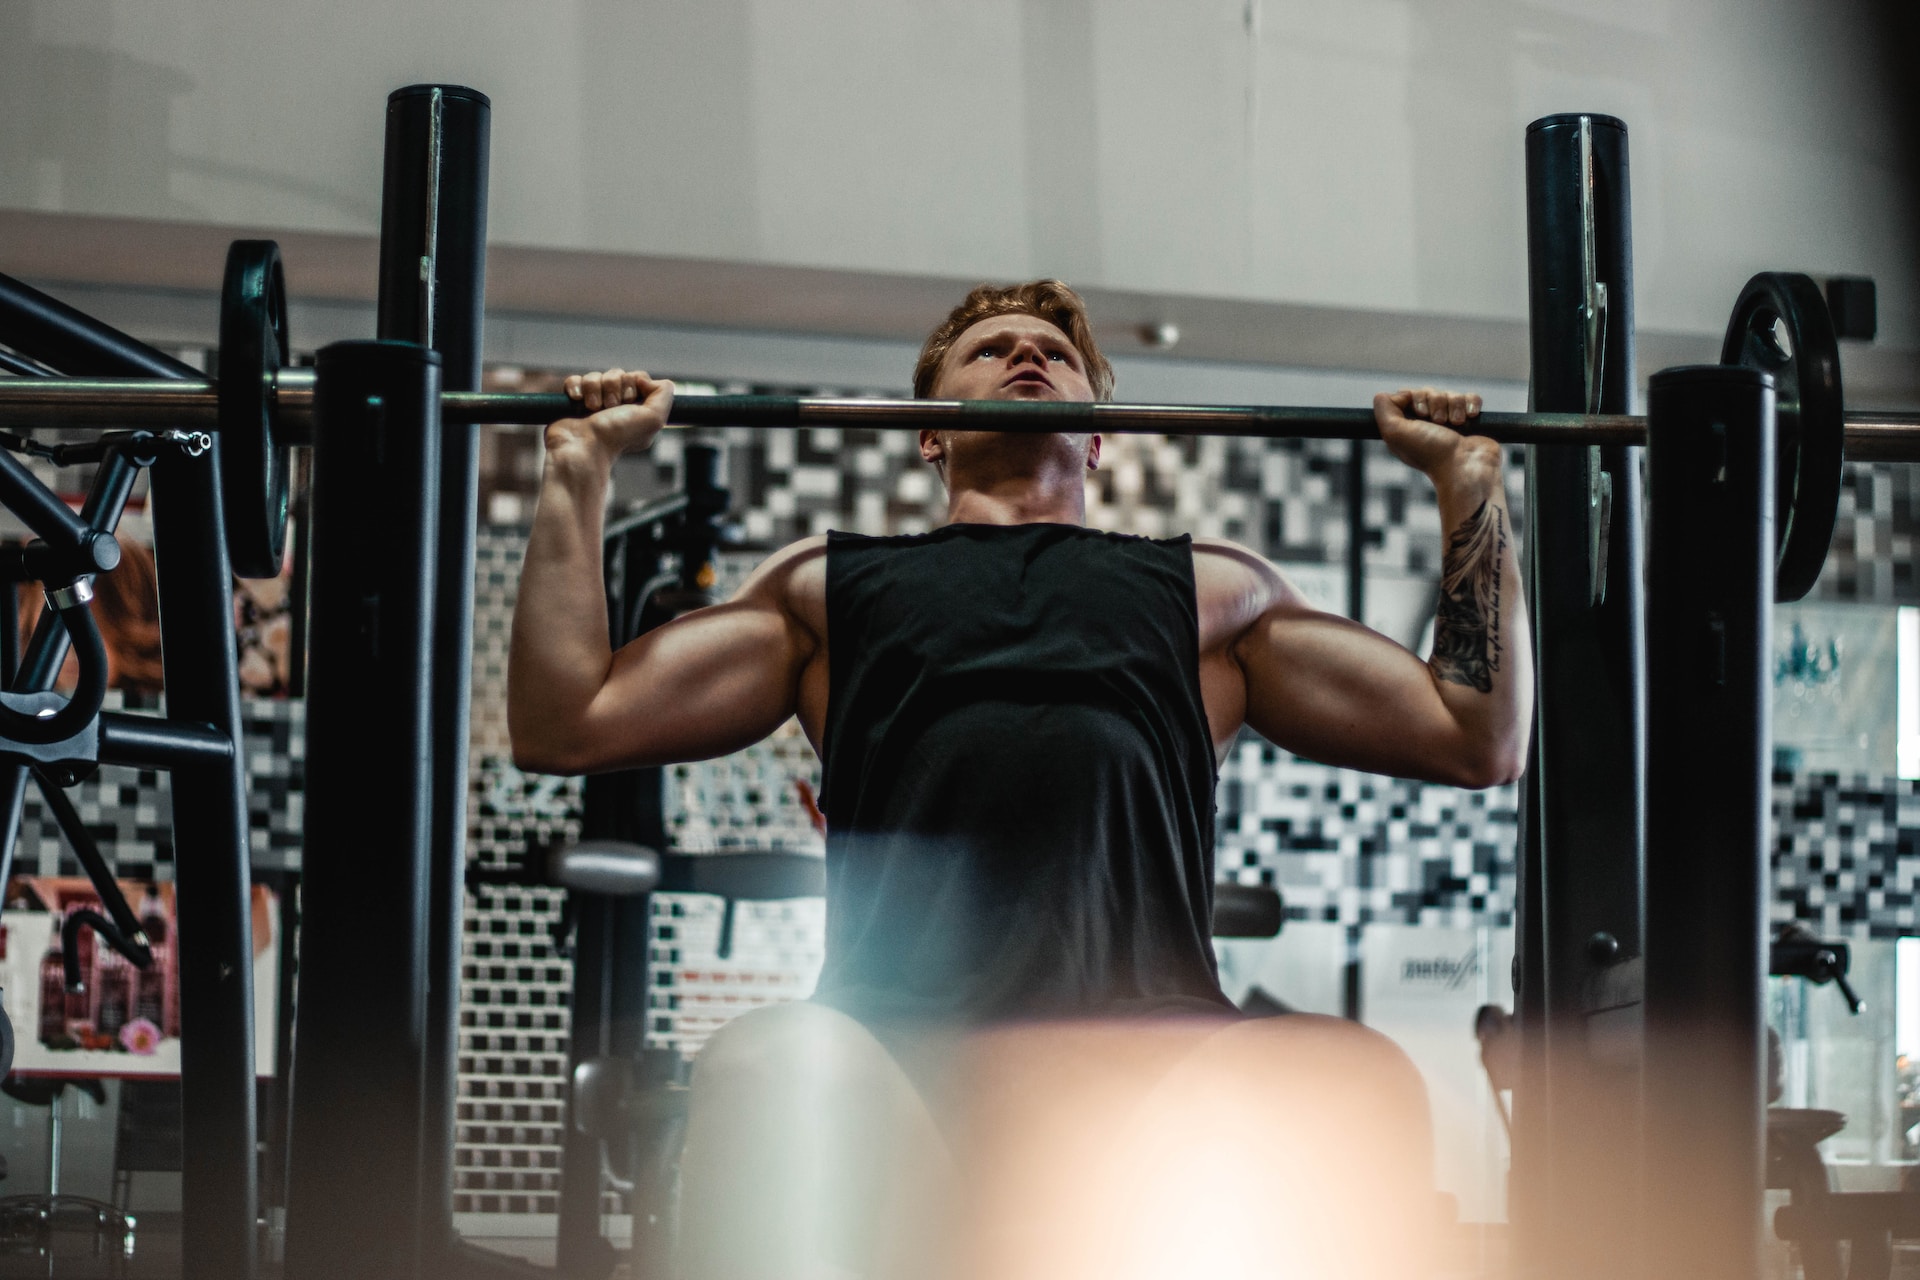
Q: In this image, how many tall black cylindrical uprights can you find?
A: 4